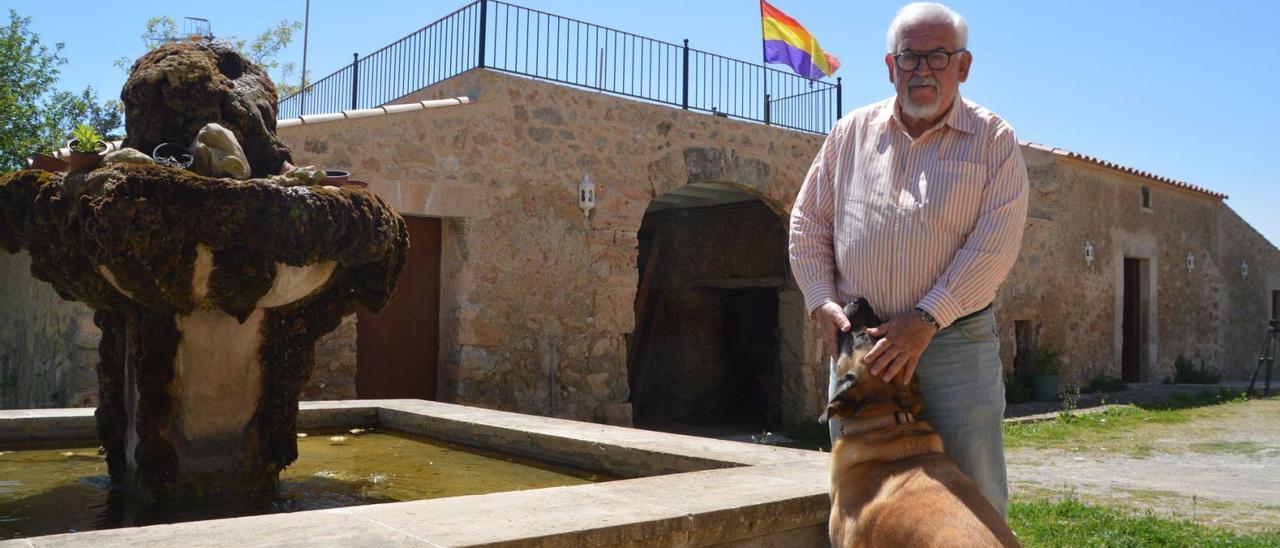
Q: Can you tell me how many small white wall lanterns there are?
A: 4